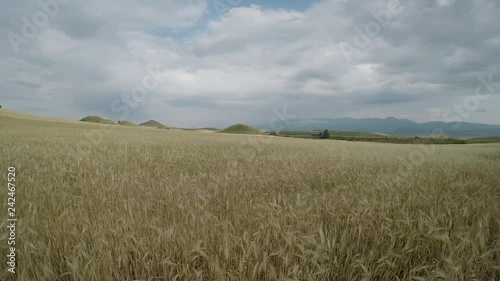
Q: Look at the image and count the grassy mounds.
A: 4